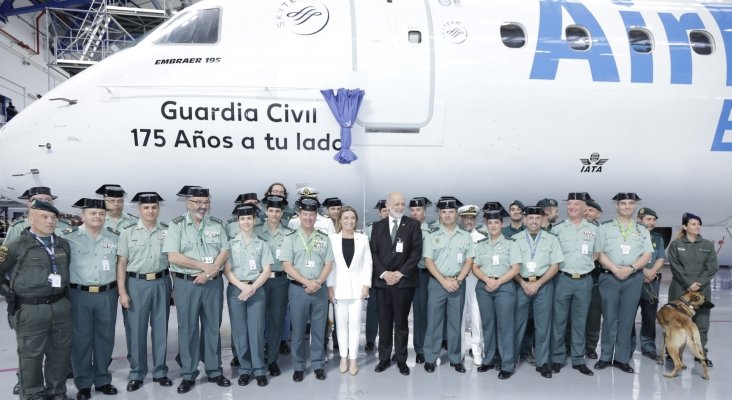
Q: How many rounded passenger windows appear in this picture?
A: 4